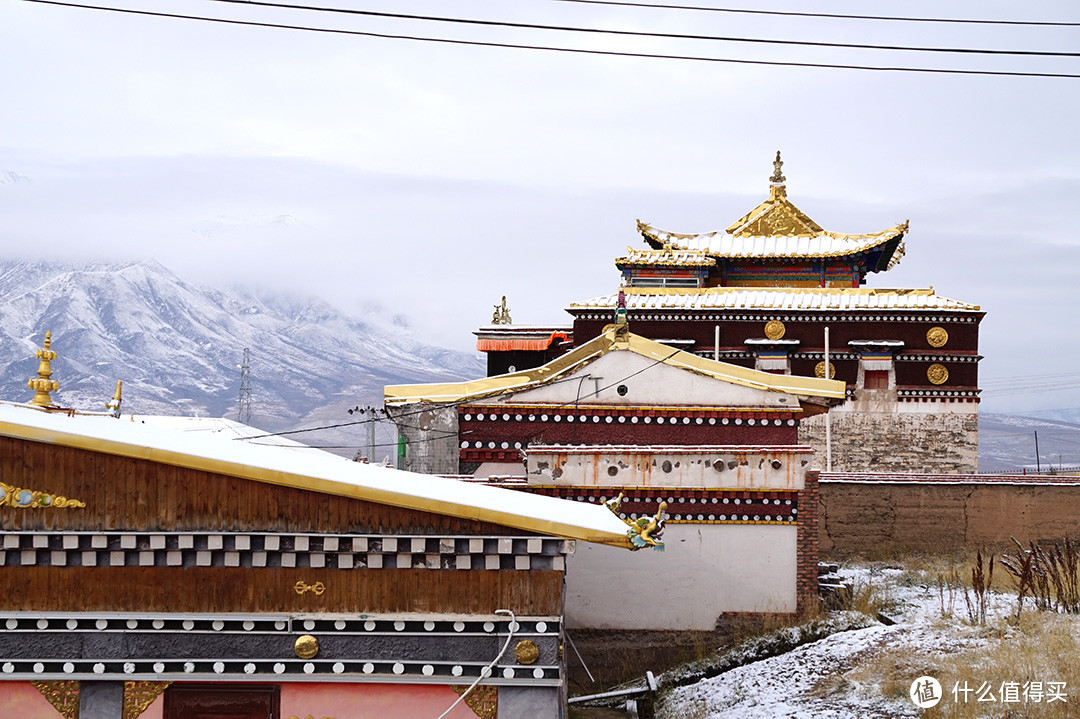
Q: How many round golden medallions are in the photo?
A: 6